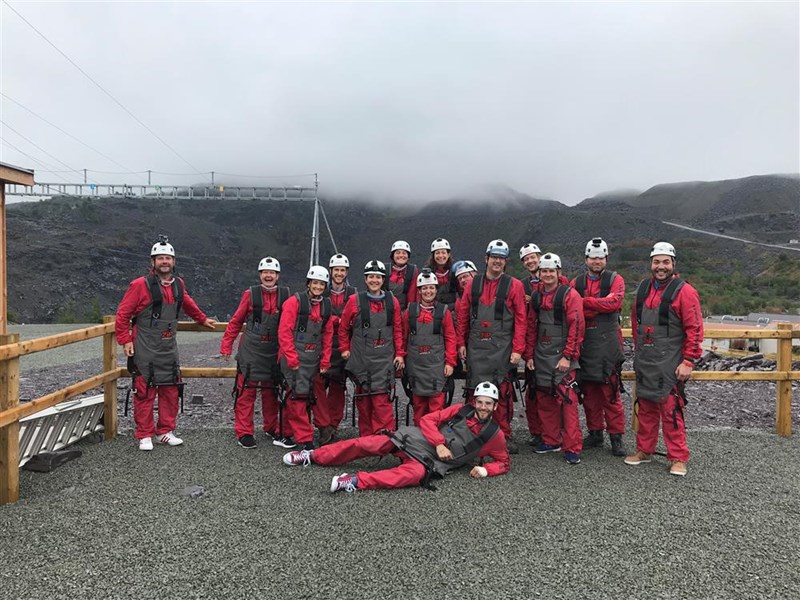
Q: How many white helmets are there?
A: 15